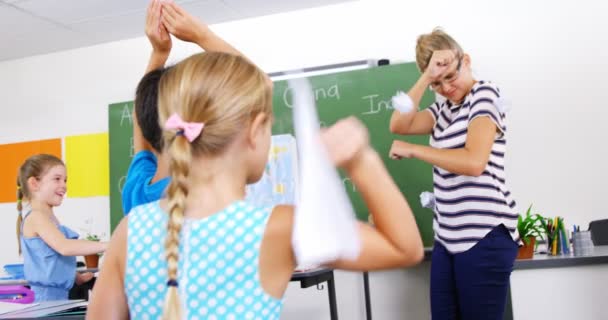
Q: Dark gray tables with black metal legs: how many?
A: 1